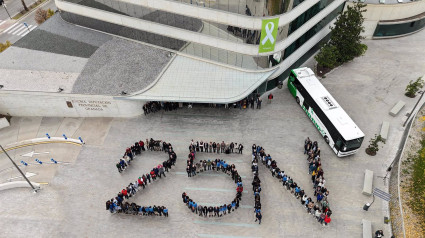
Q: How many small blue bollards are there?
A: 6